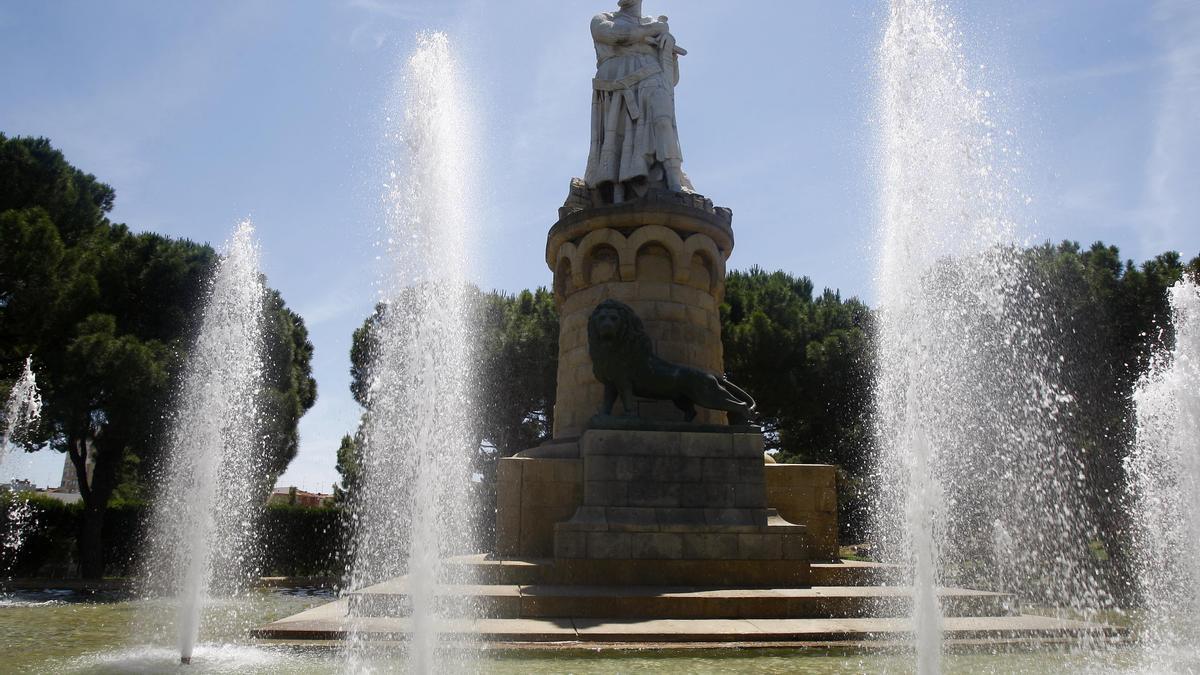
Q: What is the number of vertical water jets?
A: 5